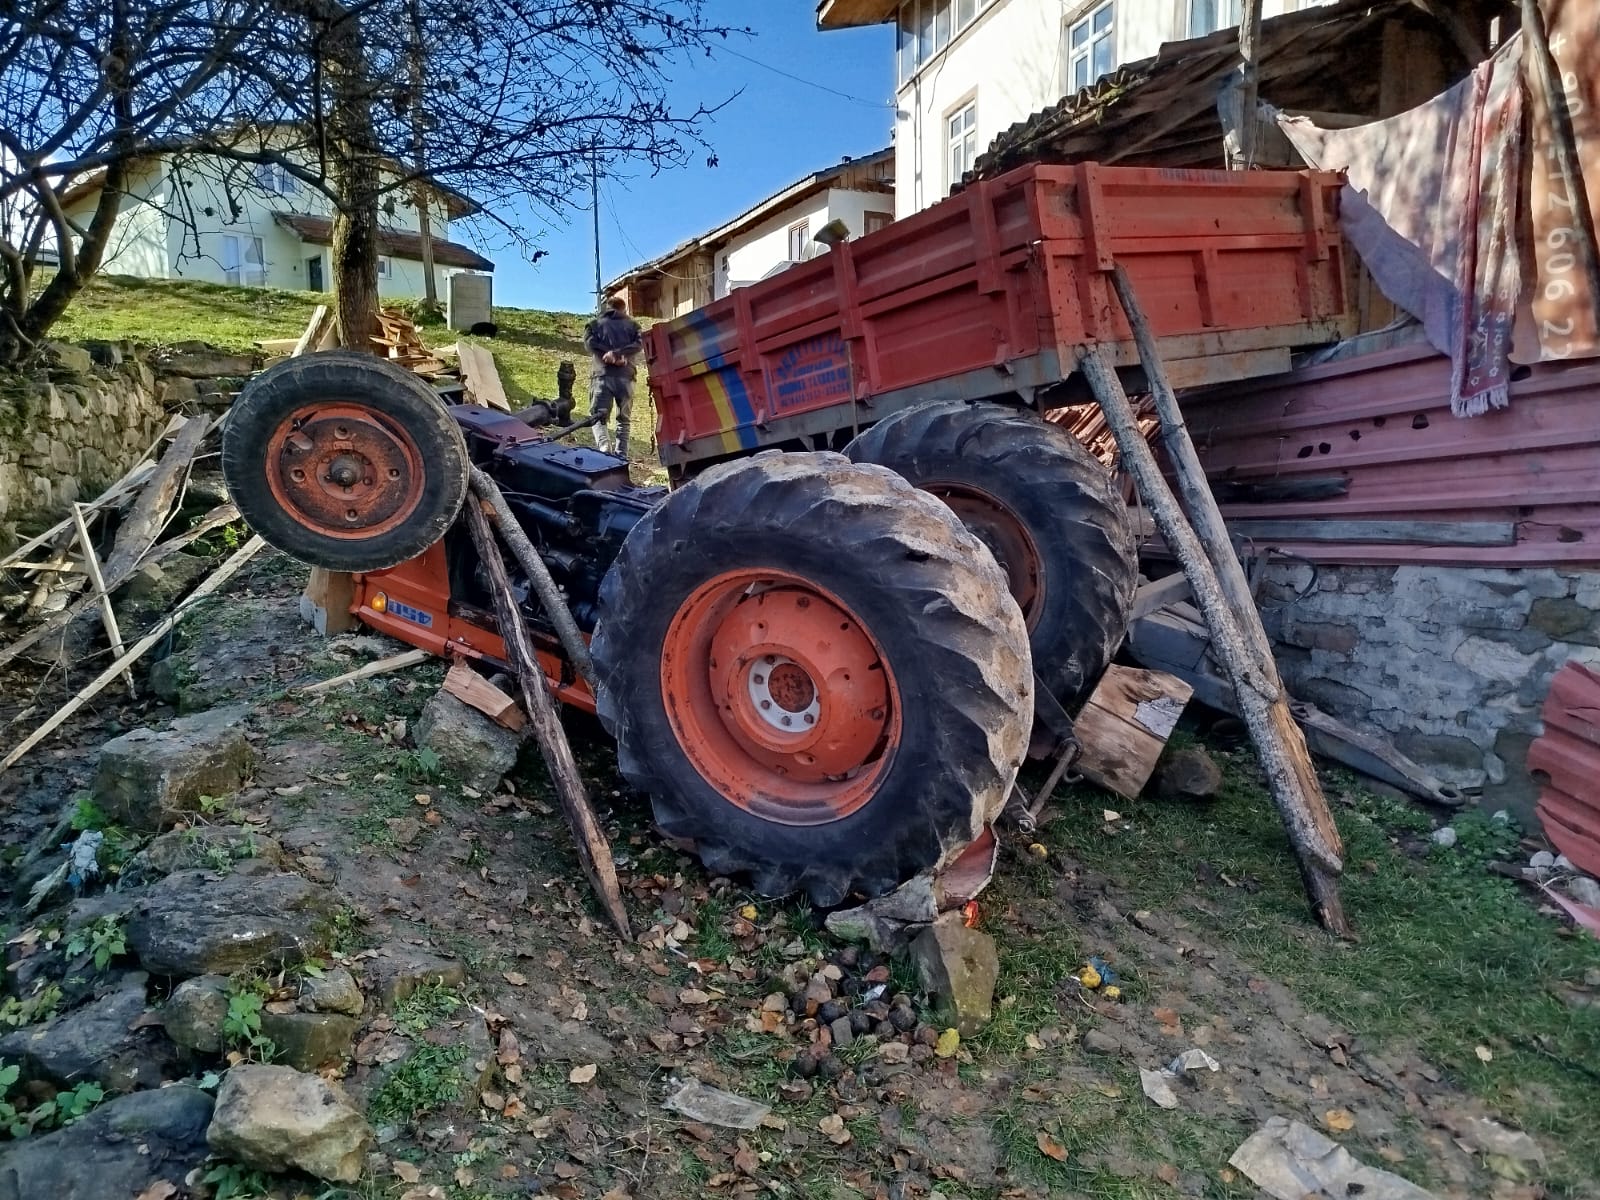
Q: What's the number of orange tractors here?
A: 1